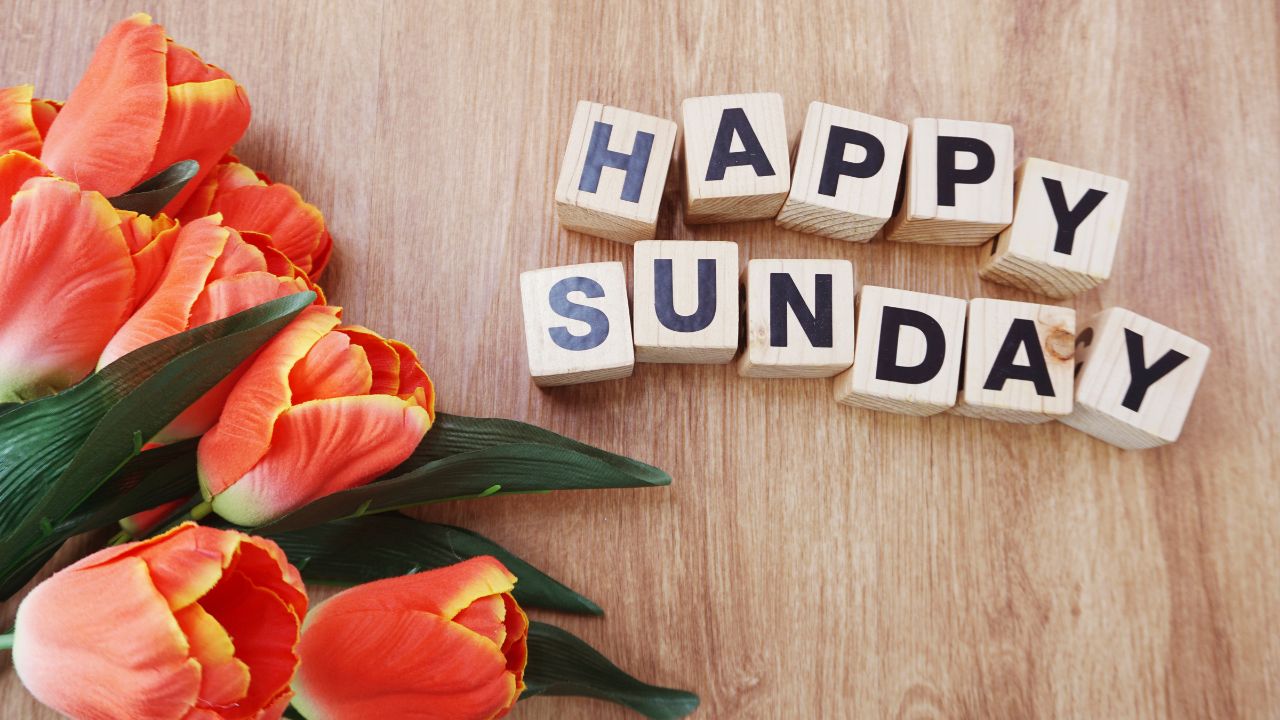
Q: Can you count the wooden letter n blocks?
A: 1